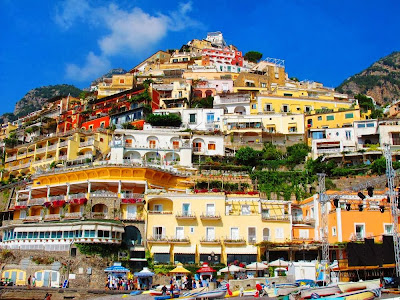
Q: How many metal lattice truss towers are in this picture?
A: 2